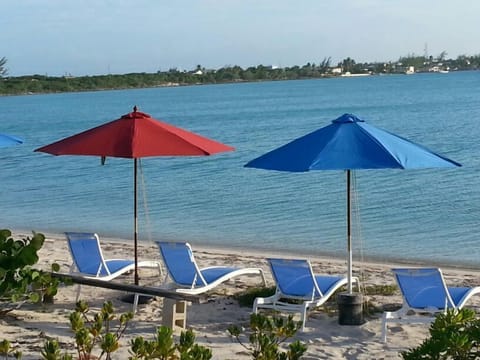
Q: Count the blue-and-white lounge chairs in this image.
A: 4